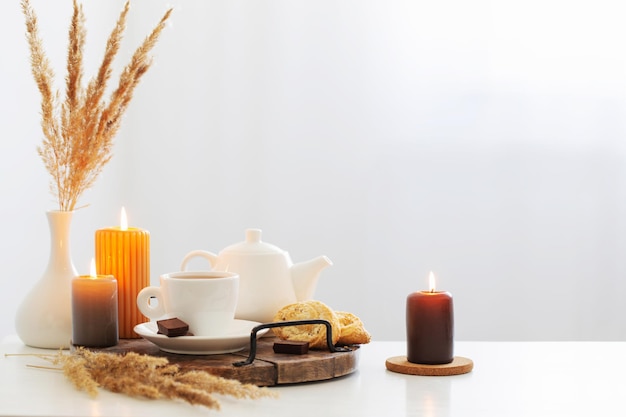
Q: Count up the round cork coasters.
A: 1